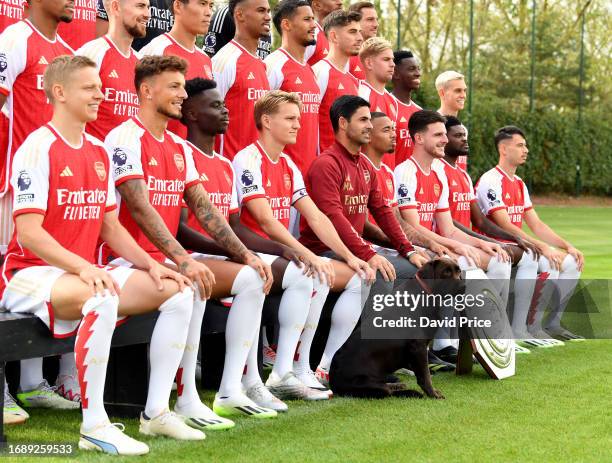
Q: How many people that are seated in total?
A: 9